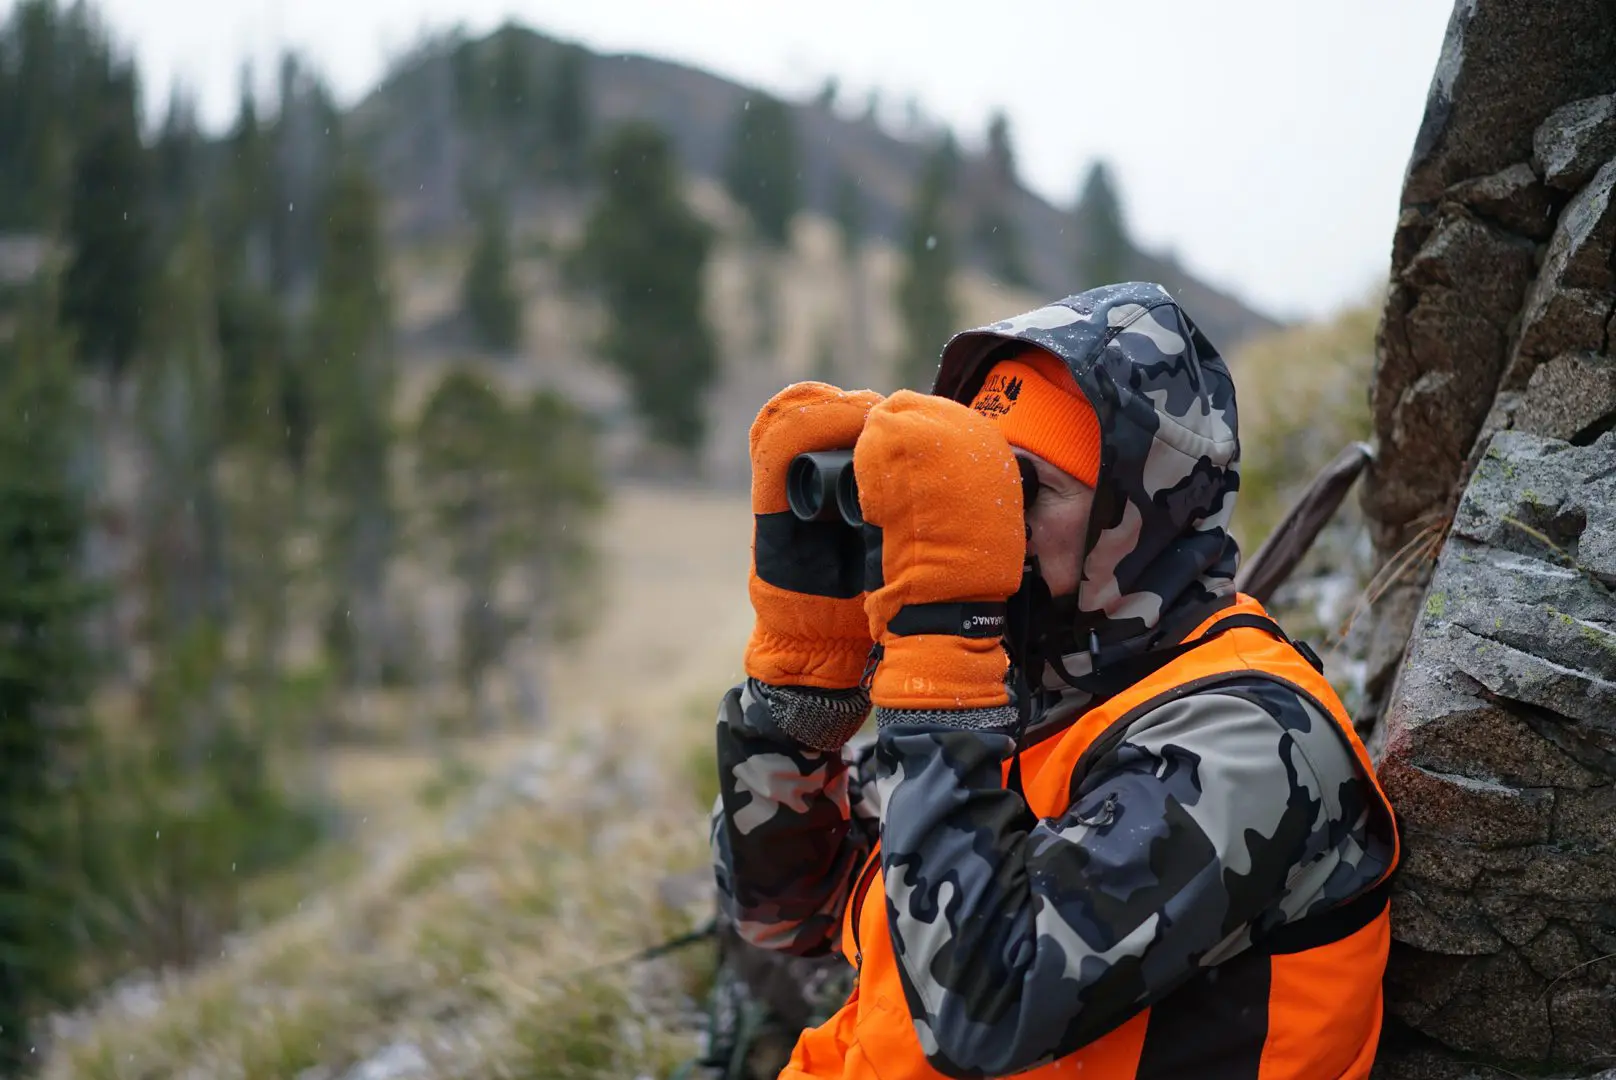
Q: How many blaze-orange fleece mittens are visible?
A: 2